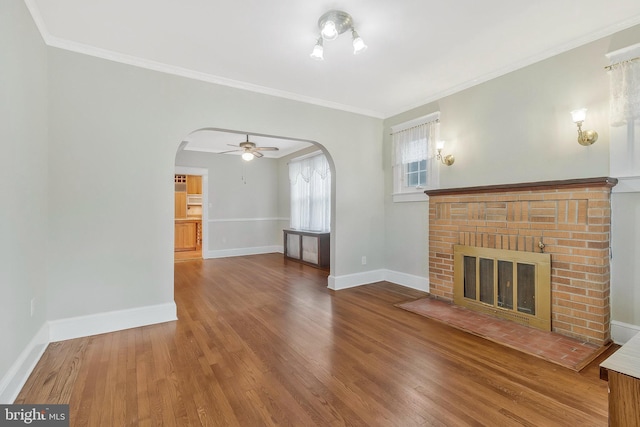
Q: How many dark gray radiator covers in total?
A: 1